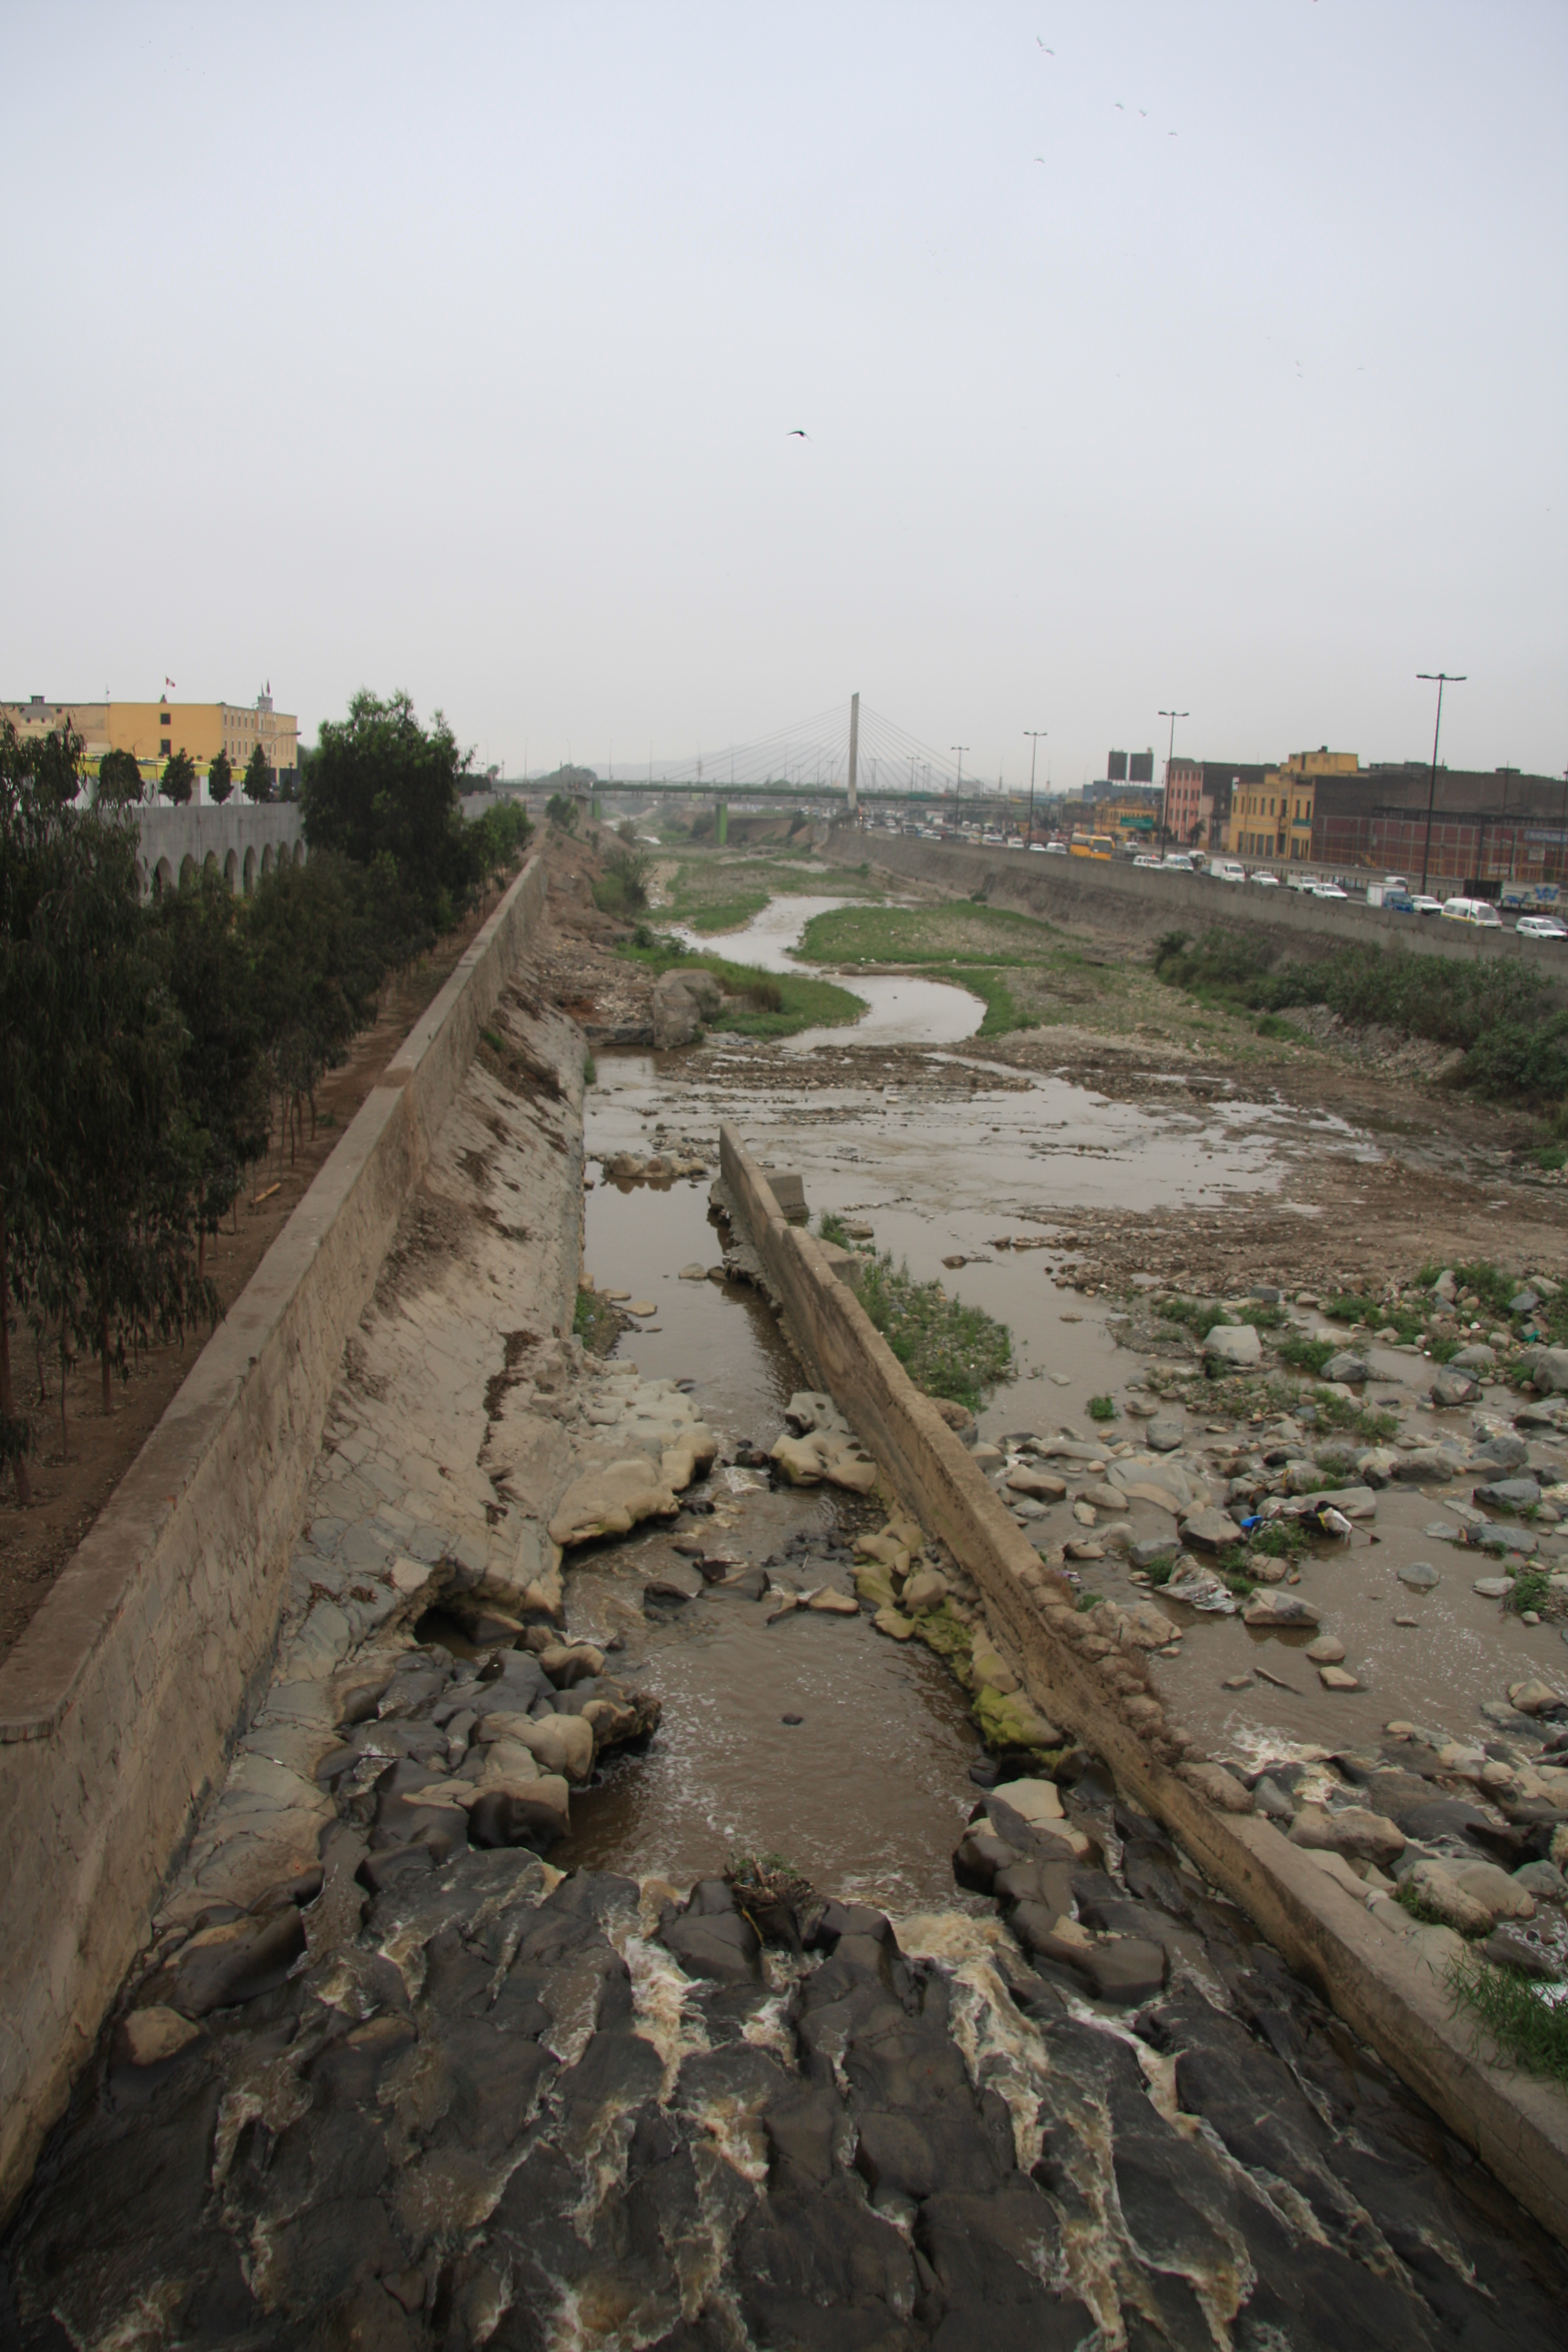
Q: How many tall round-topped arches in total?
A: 9